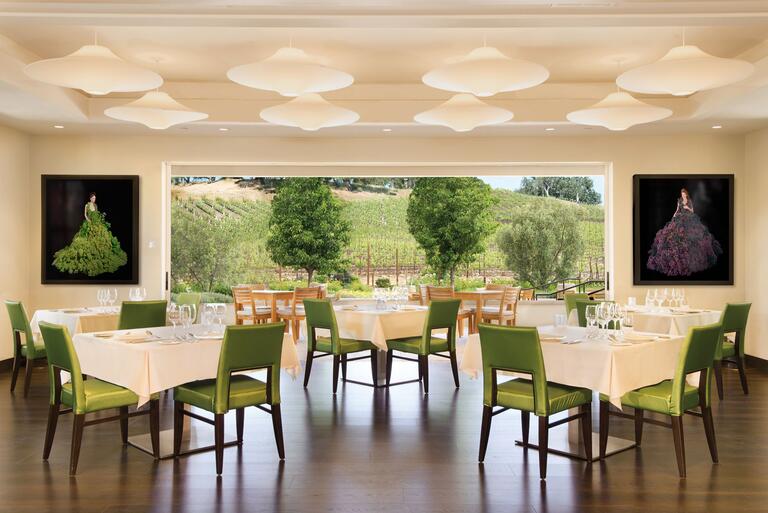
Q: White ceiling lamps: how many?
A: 8